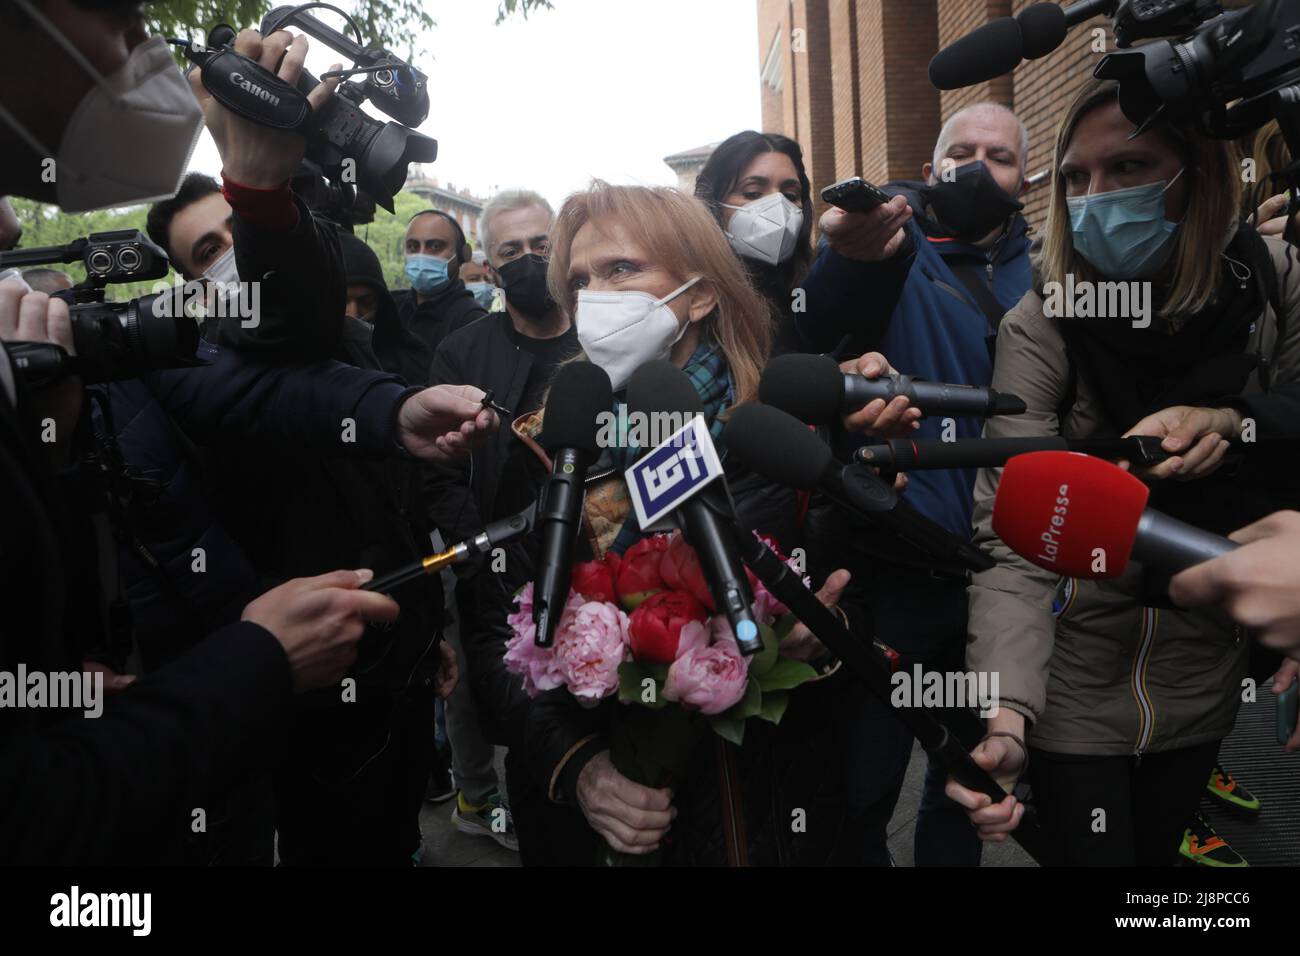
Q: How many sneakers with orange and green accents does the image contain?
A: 2